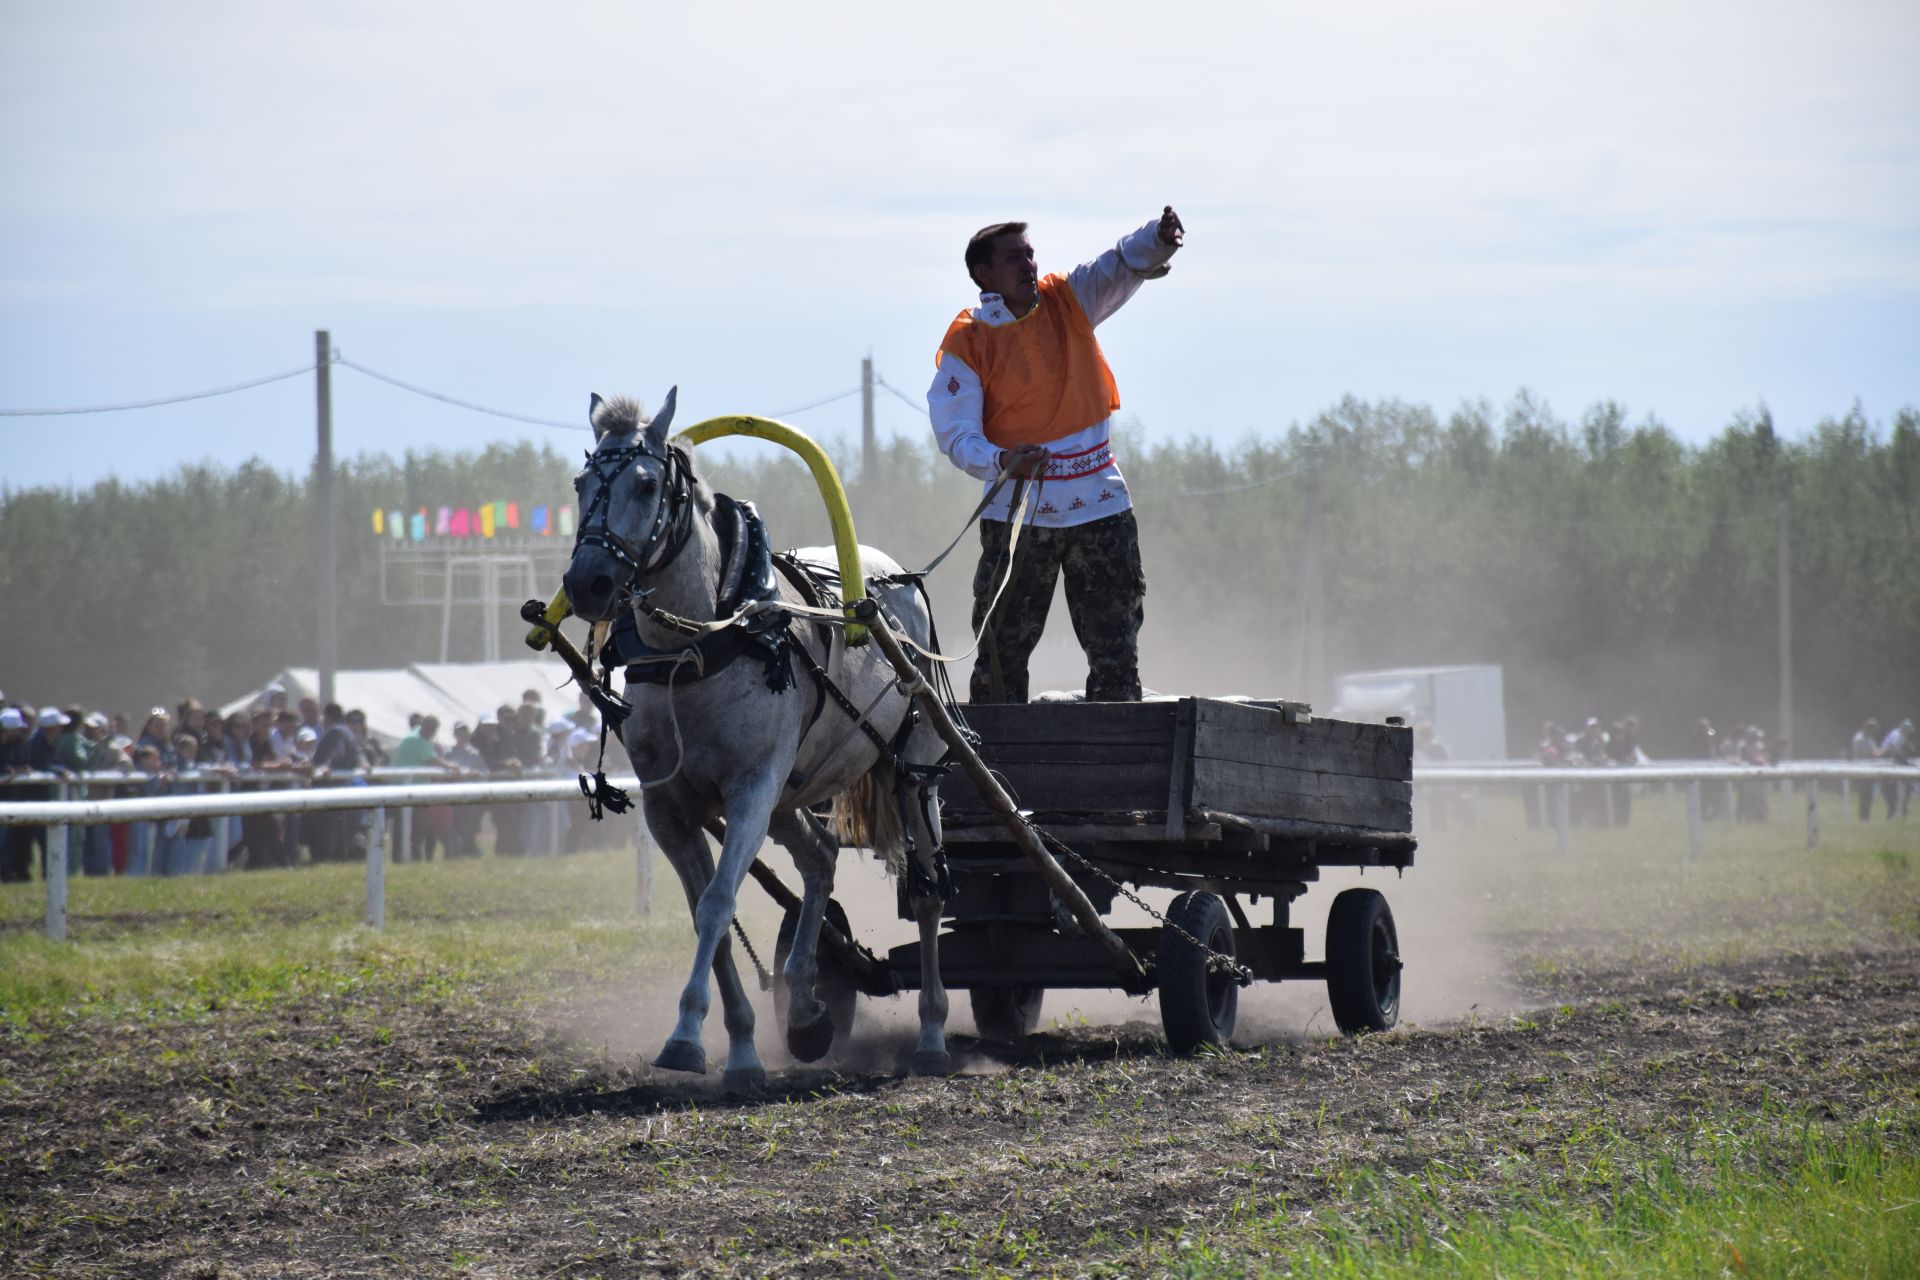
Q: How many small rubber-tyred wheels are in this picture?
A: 4